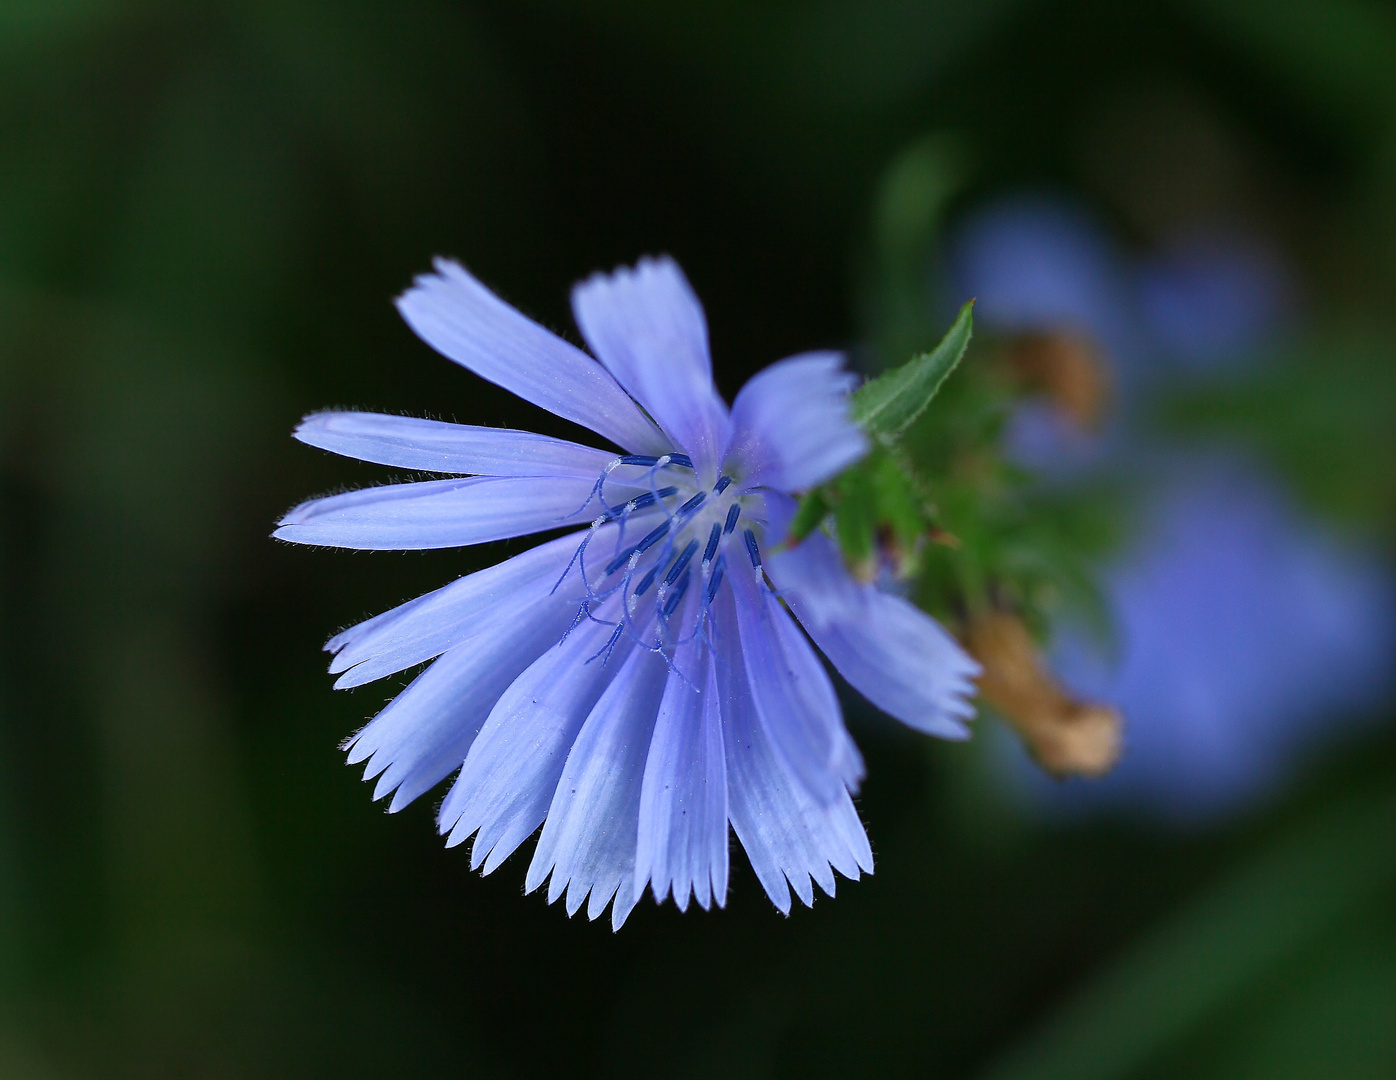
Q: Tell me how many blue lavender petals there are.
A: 13